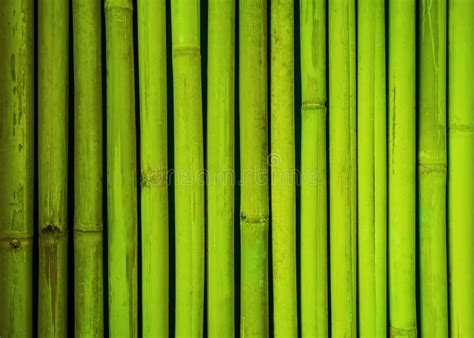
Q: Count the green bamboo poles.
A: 15